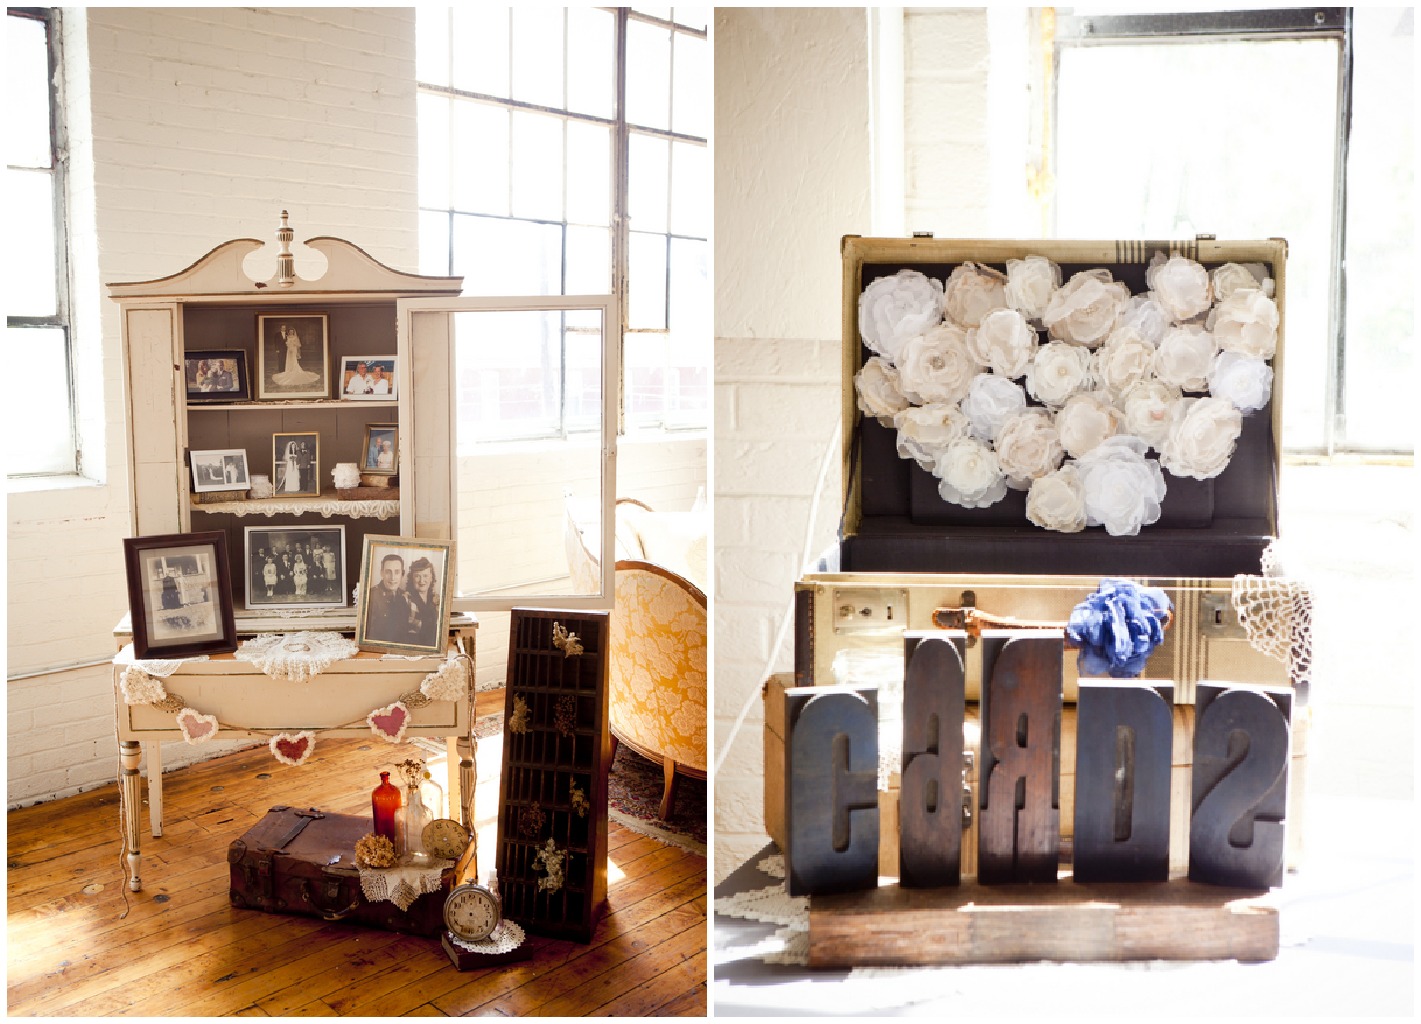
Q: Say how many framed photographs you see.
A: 9